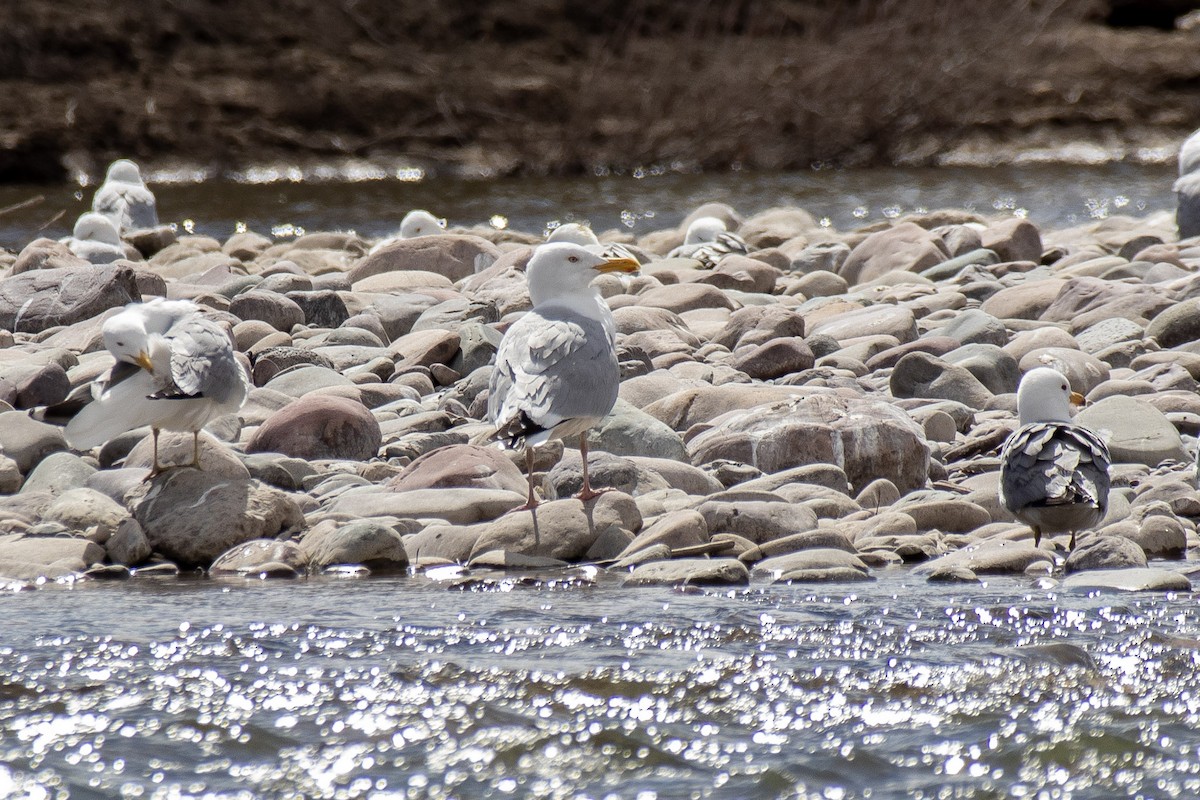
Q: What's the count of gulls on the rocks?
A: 9